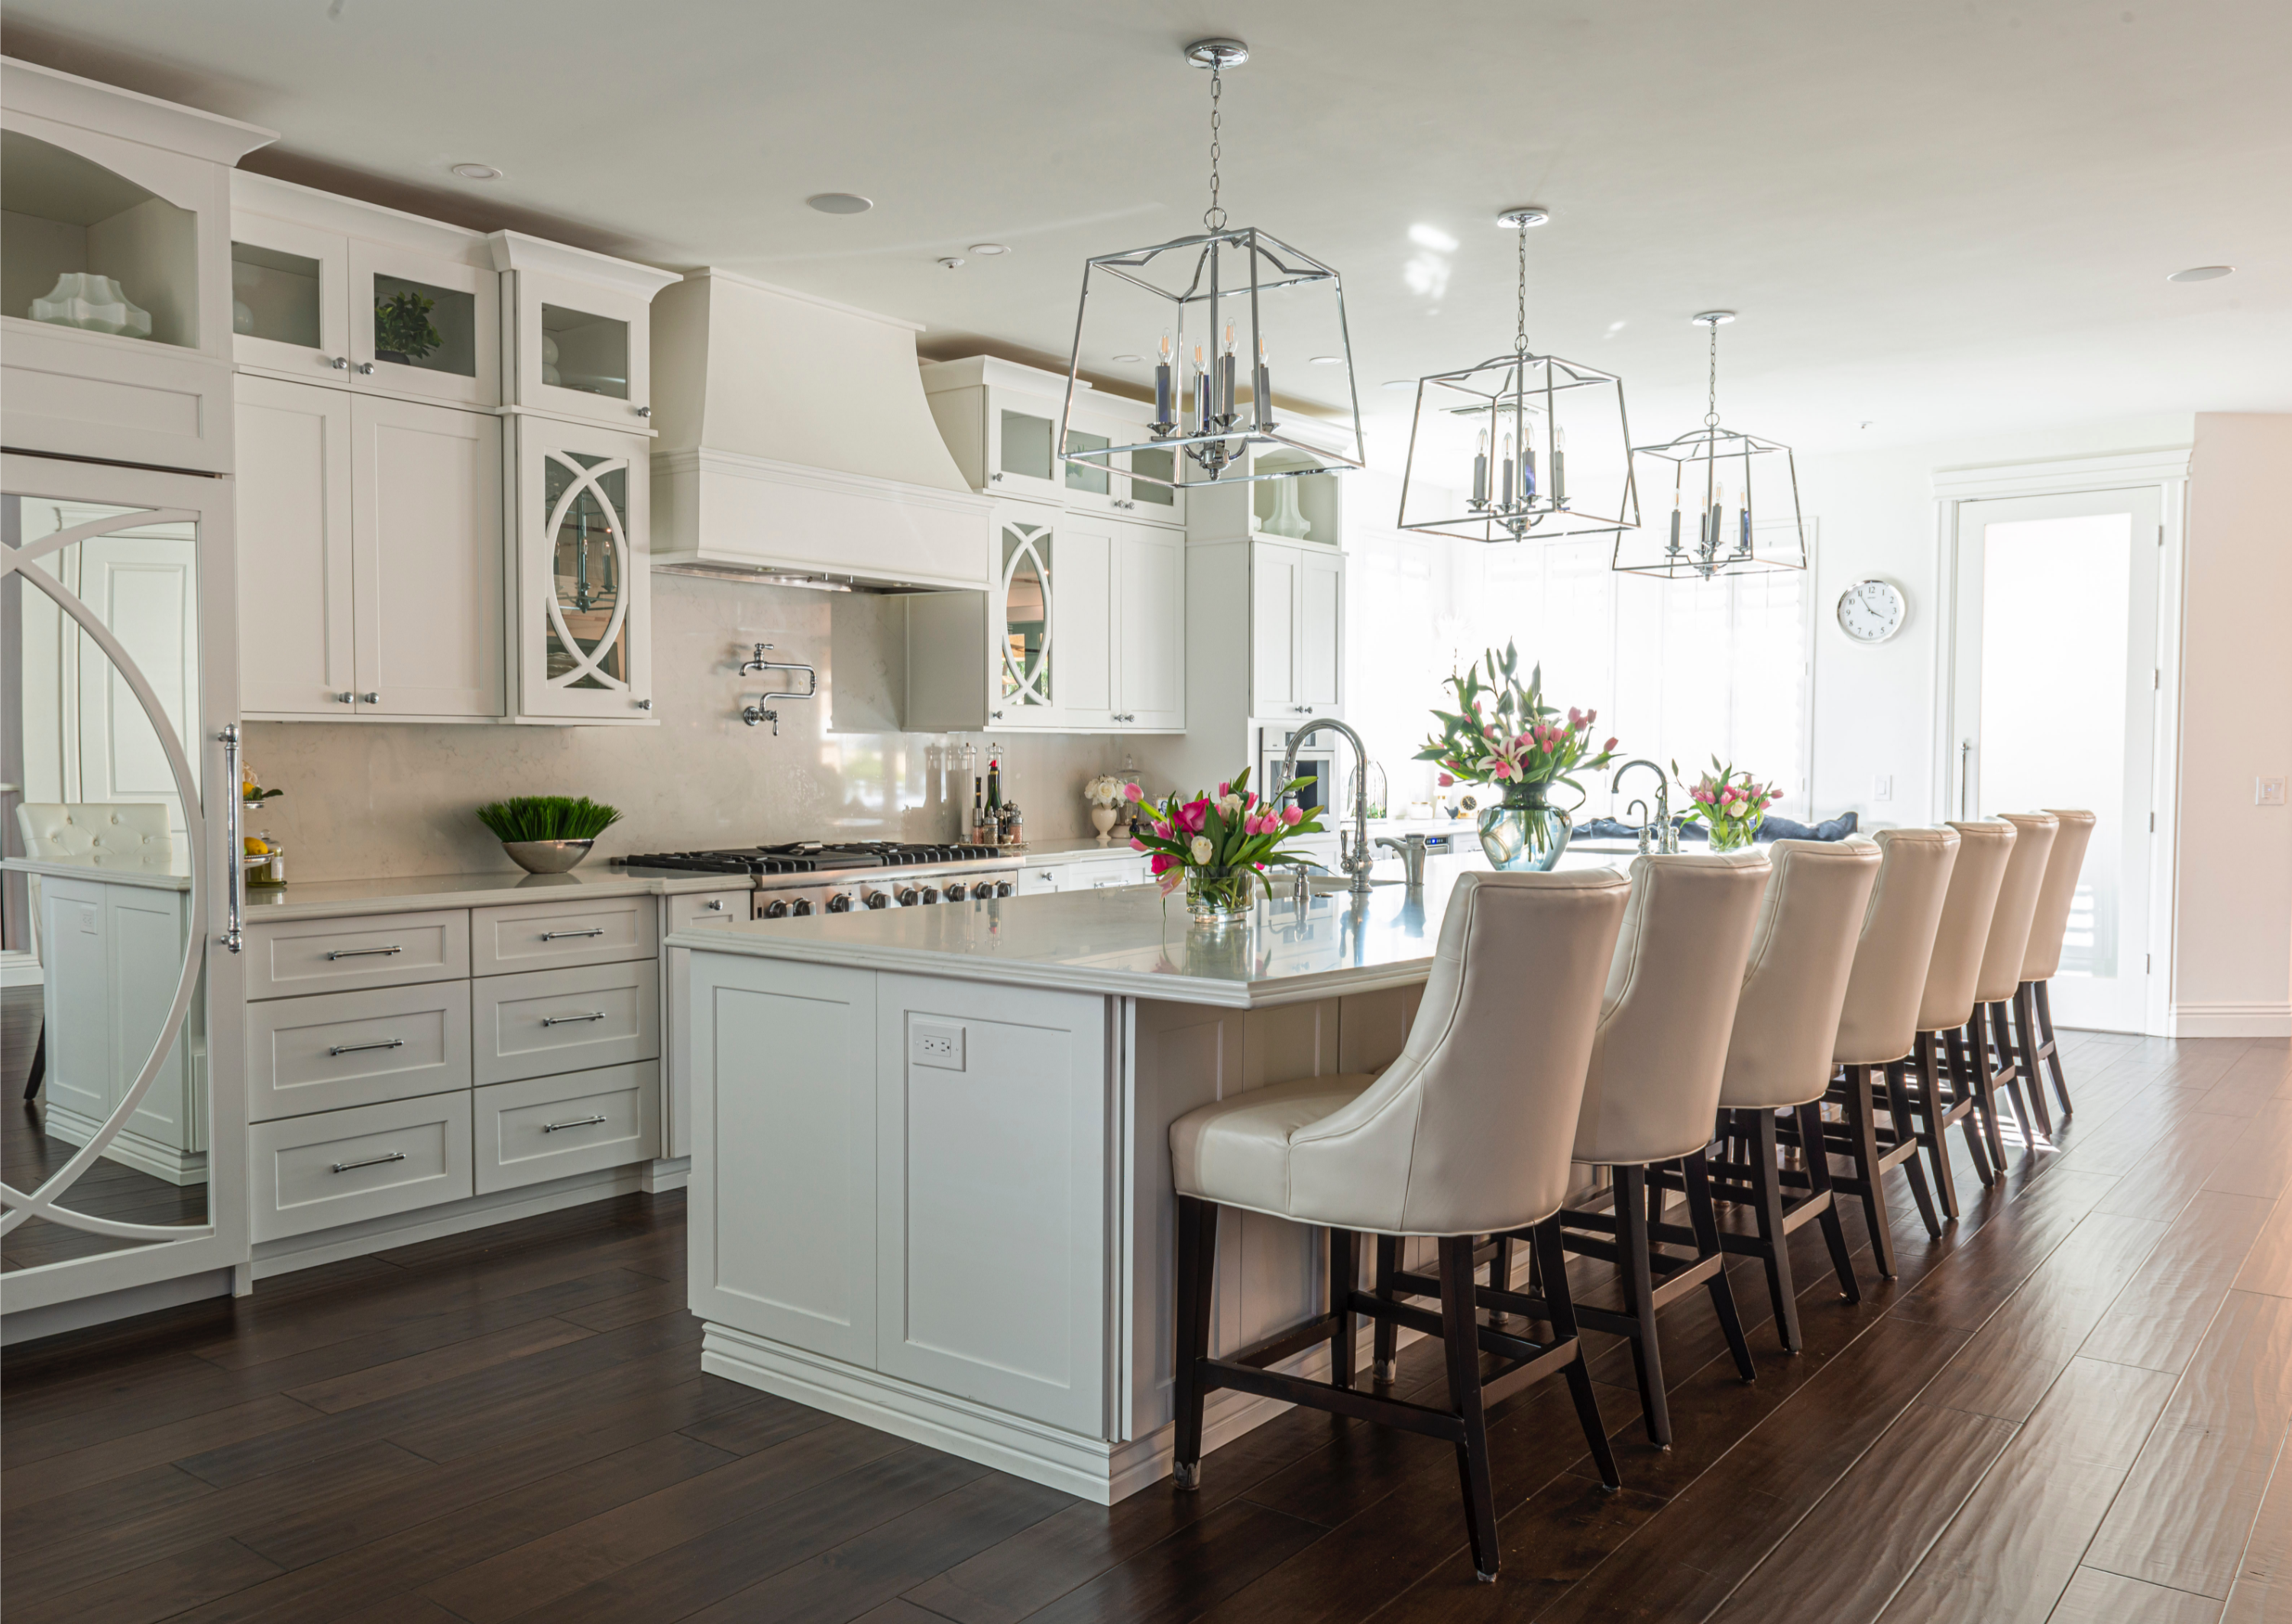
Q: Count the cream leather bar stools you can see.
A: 7